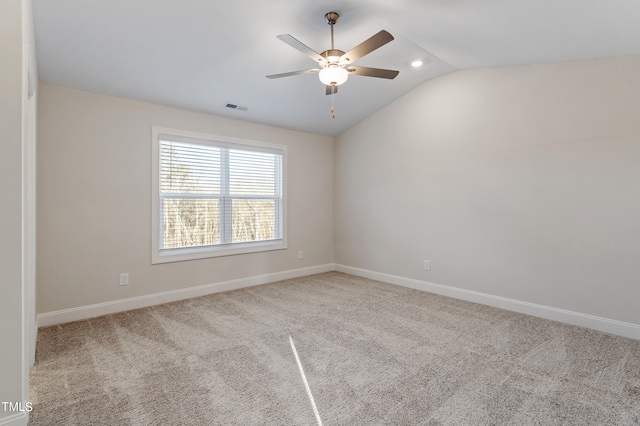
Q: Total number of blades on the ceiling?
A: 5